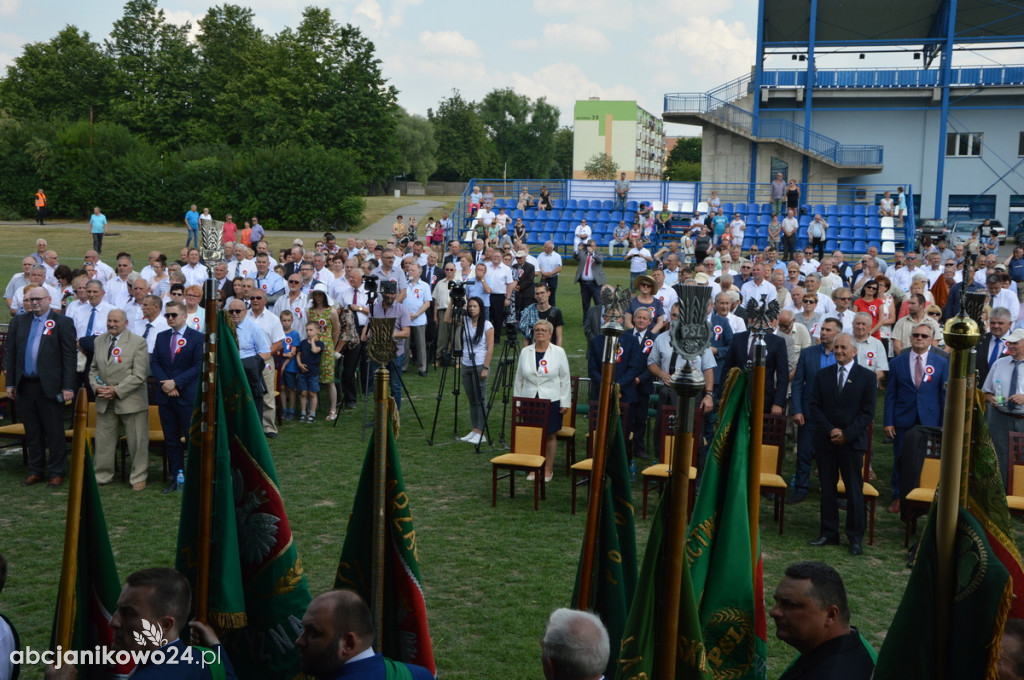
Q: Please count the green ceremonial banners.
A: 8